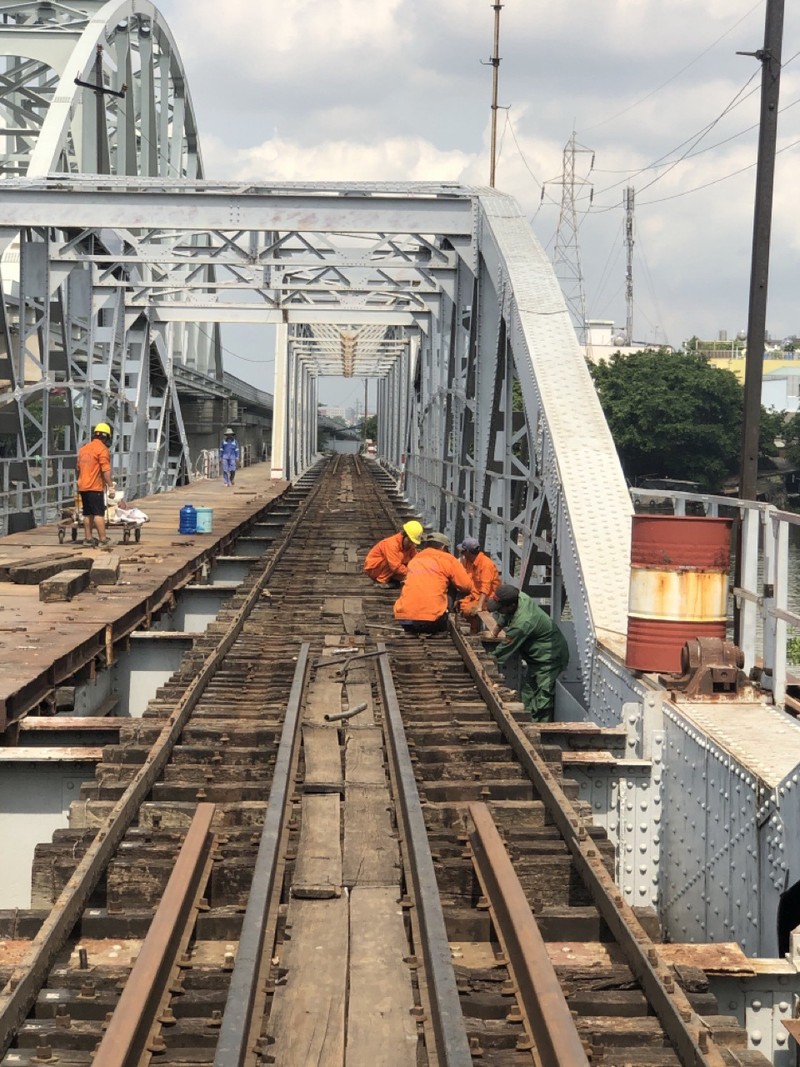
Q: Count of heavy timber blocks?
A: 4